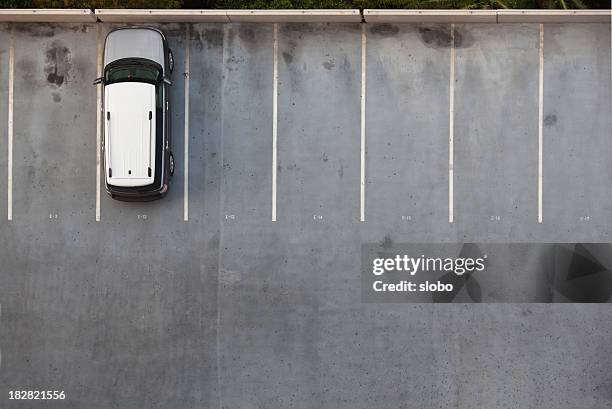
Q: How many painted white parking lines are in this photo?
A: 7